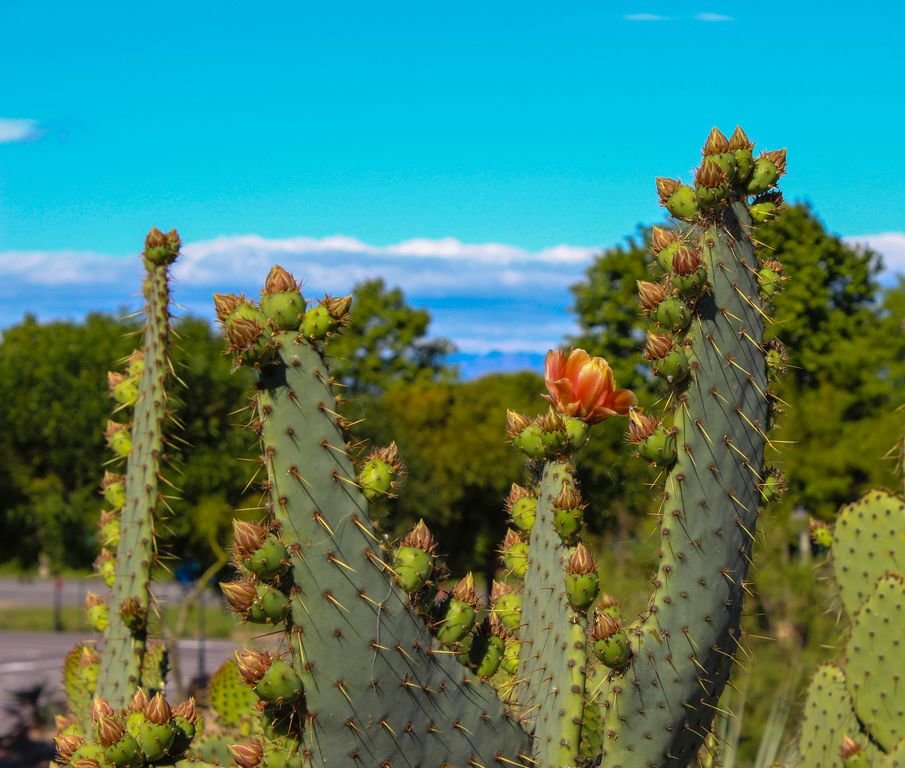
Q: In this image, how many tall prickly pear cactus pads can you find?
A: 4